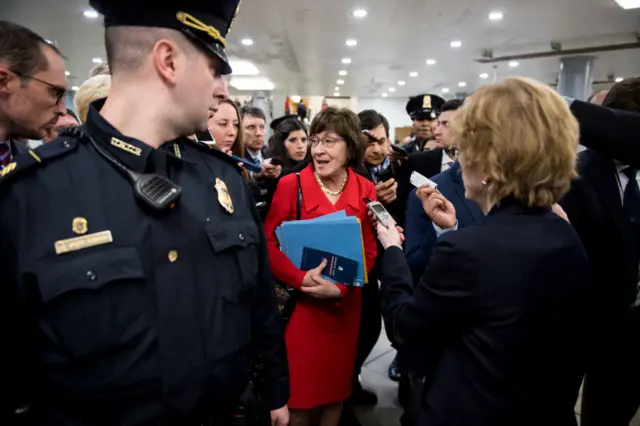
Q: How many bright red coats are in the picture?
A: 1